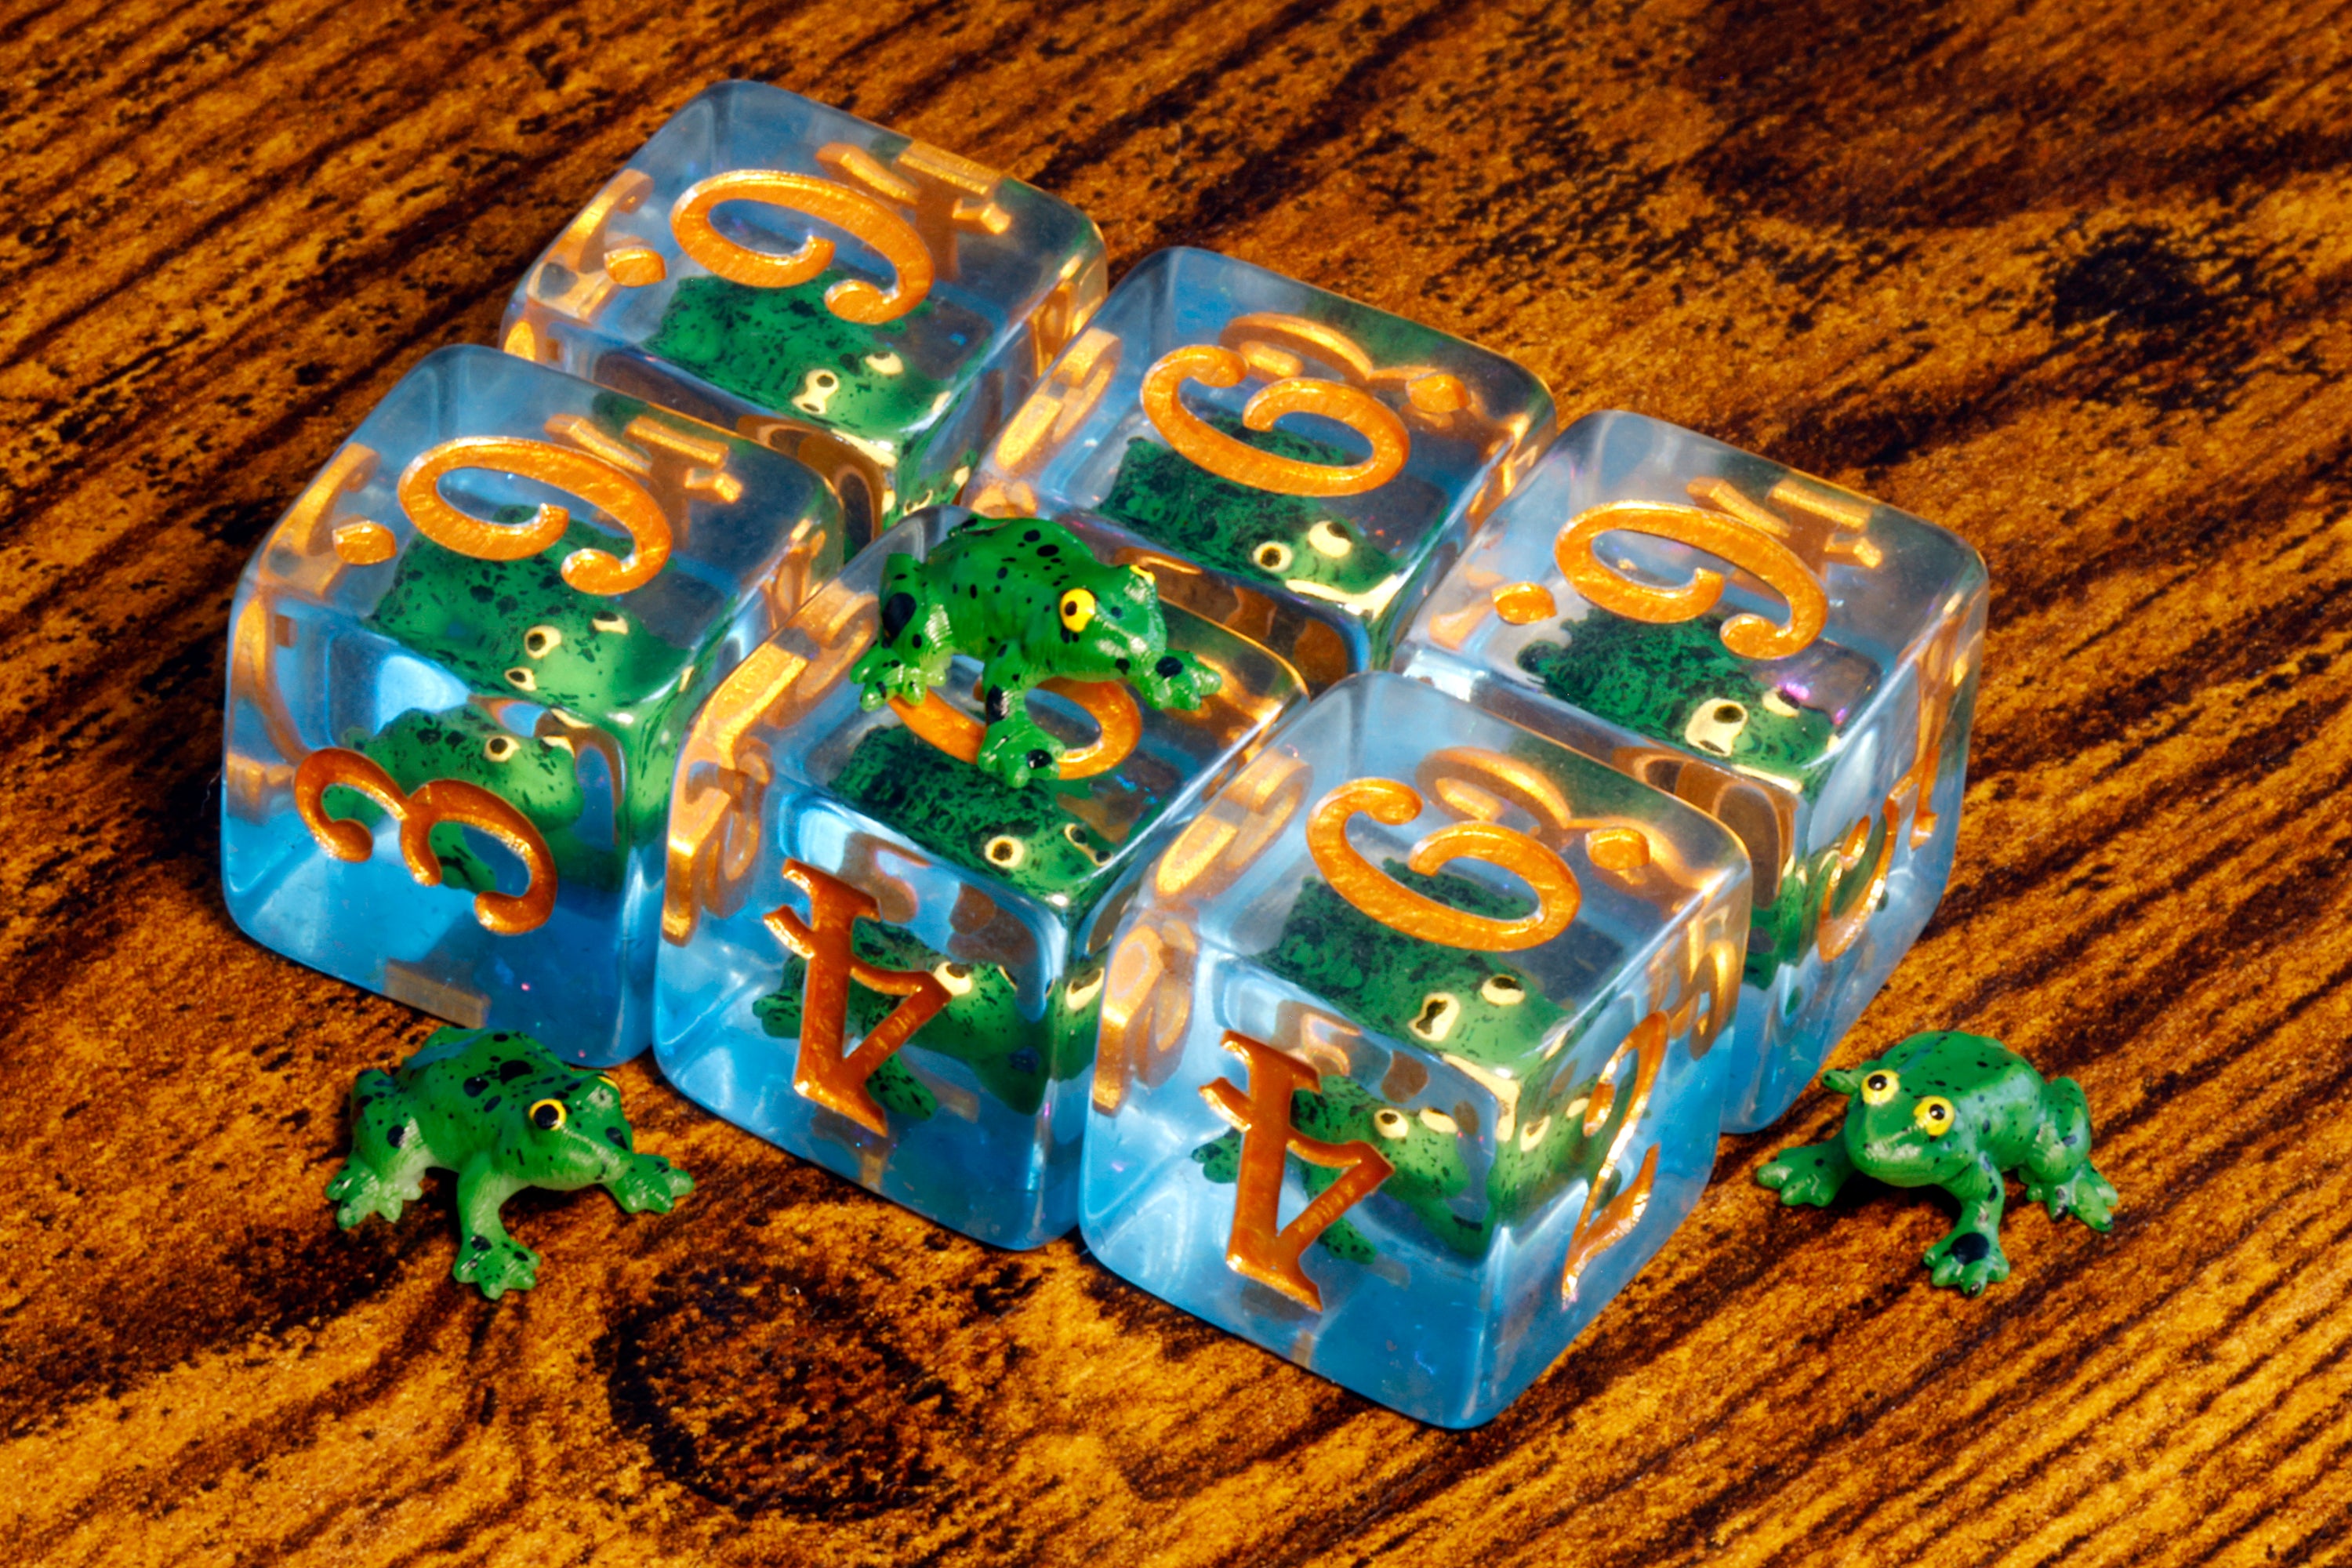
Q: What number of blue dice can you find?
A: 6